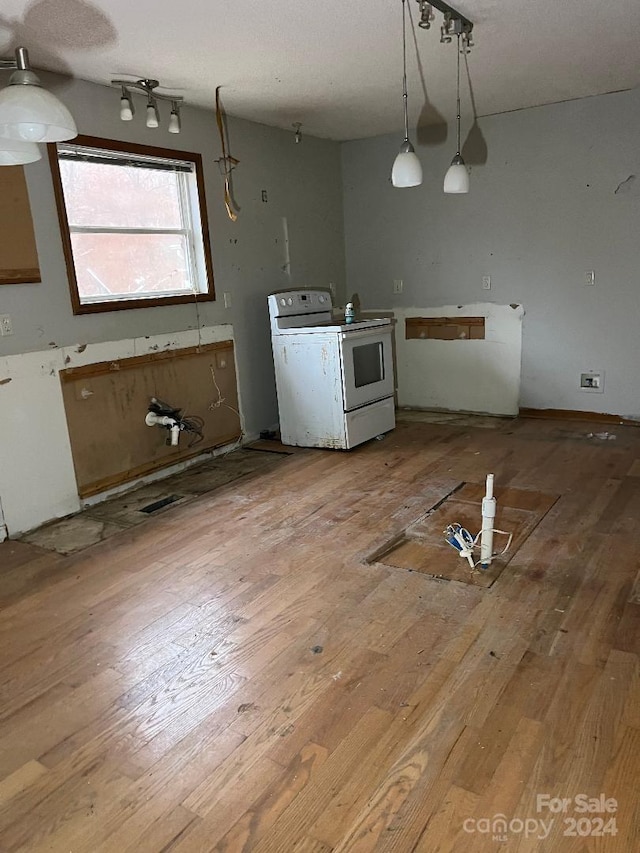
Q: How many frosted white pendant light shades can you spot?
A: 2